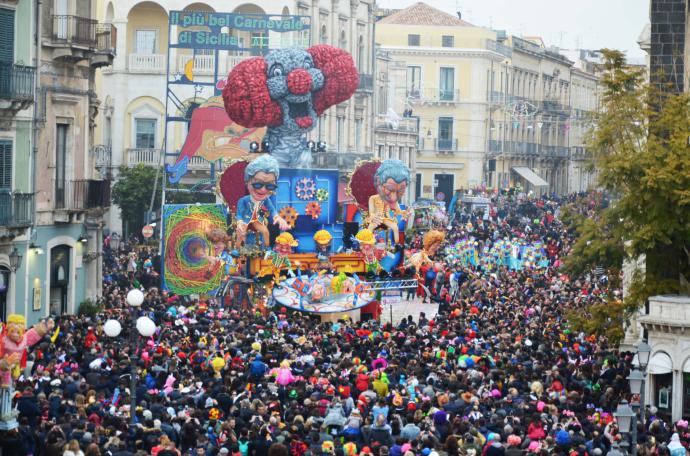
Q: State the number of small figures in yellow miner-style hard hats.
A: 3